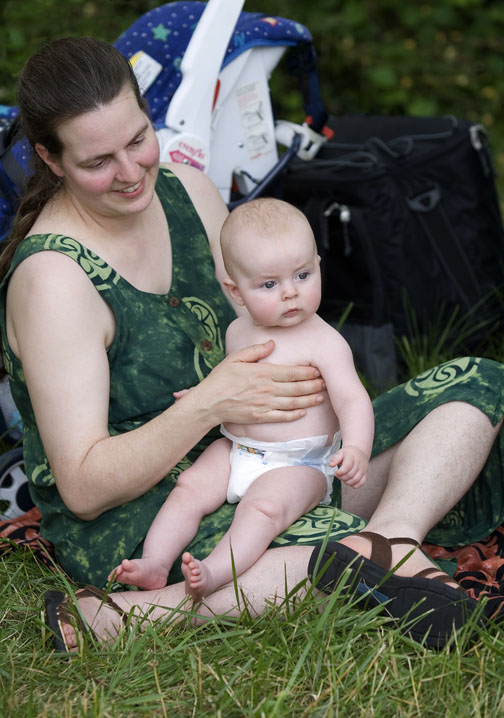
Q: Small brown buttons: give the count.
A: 2